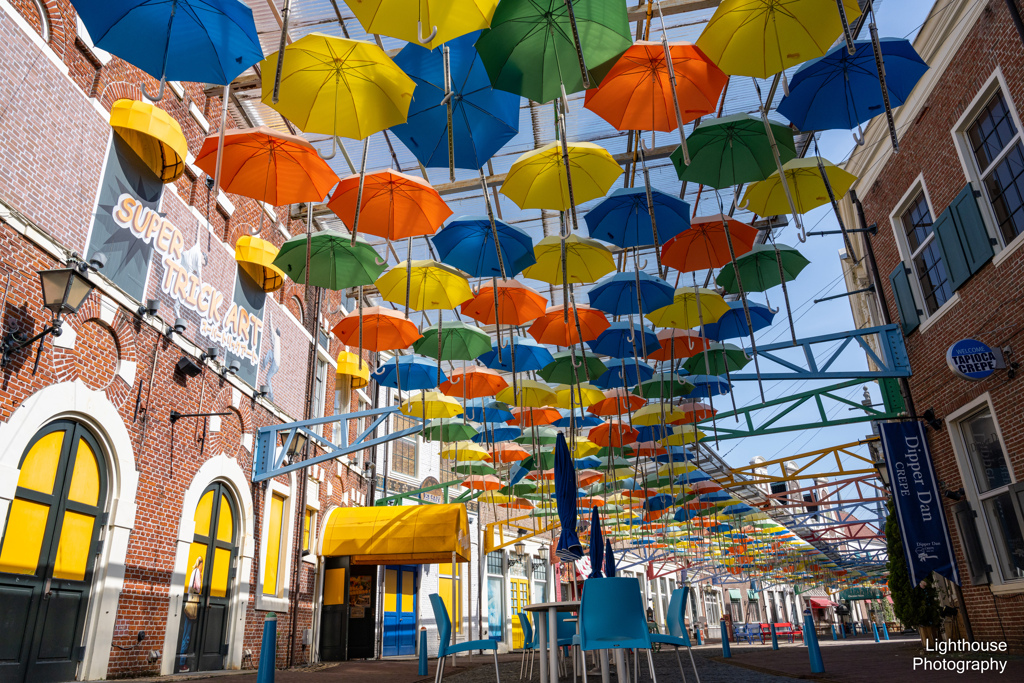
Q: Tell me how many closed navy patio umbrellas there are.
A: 3